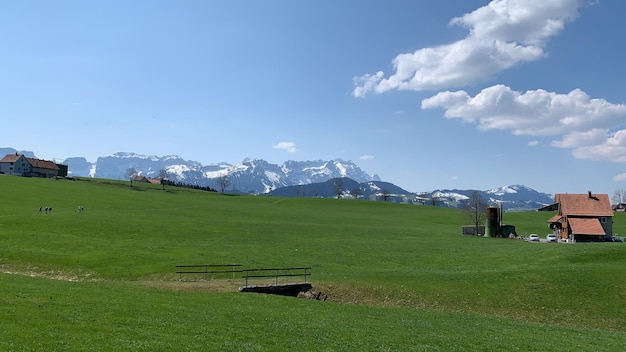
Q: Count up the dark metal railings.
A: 2